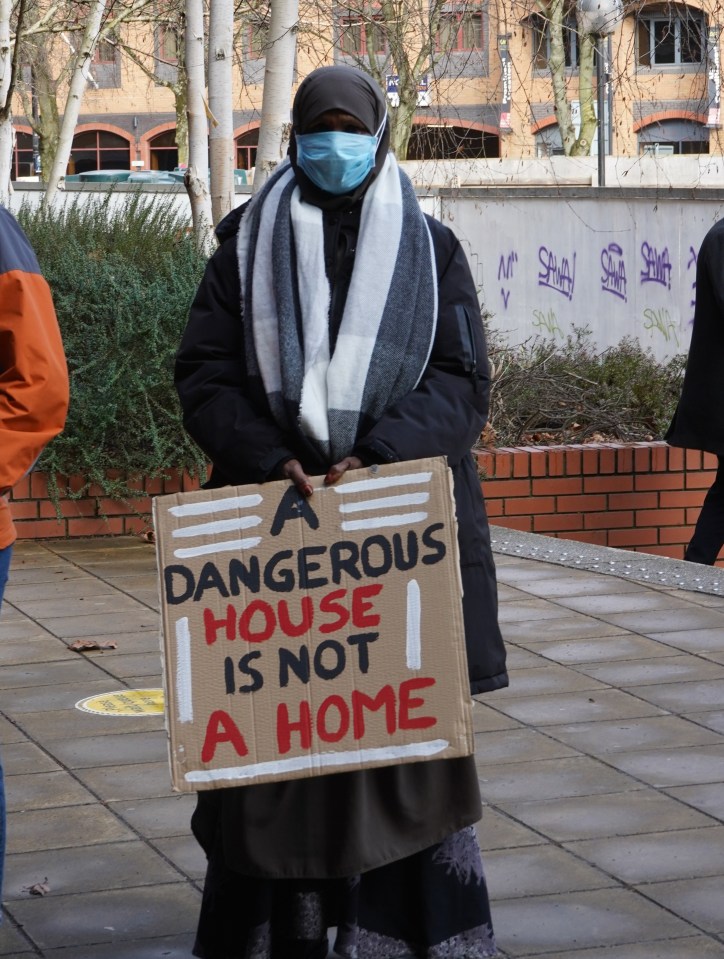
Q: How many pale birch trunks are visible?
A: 5